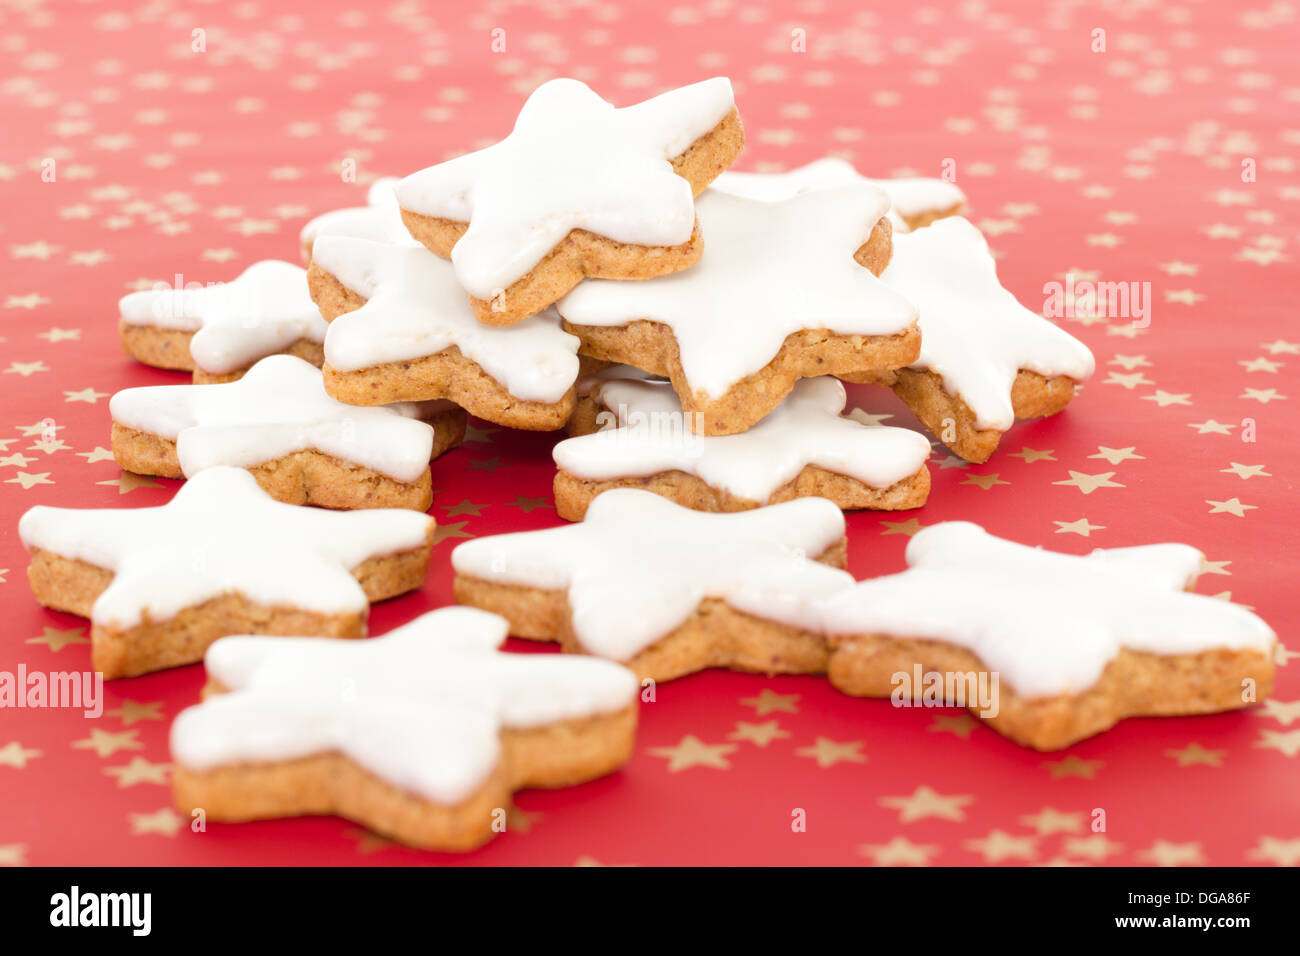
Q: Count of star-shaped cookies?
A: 13